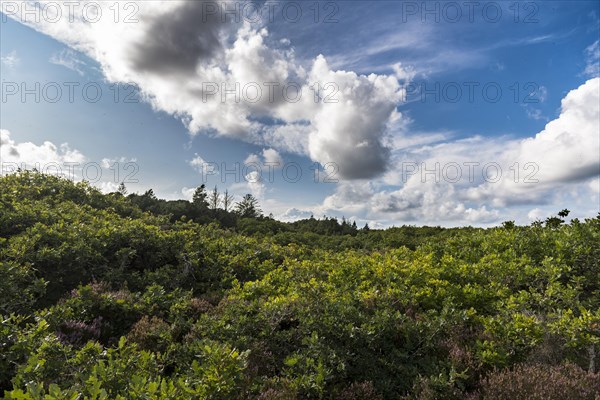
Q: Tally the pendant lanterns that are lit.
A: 0